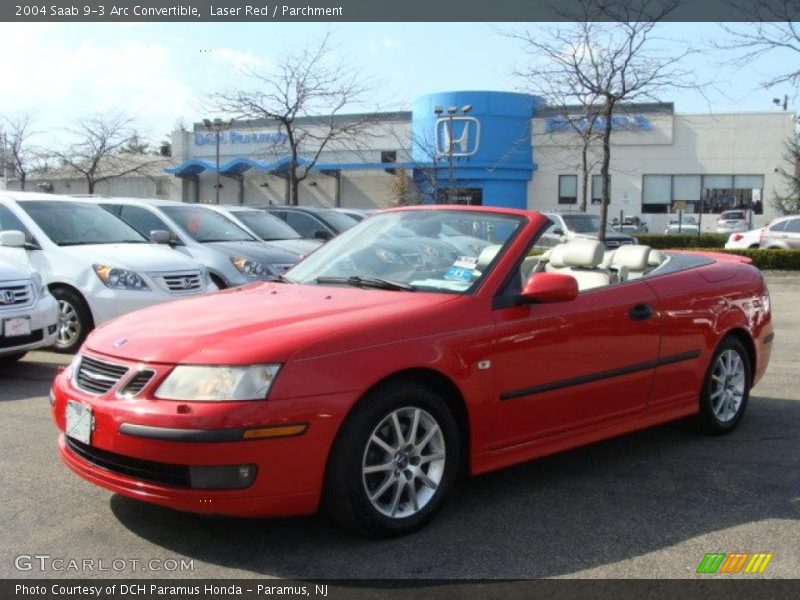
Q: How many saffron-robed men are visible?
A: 0